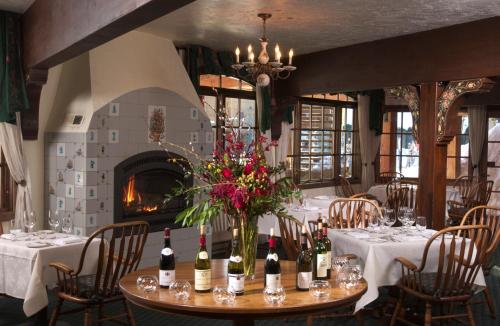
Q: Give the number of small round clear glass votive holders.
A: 7